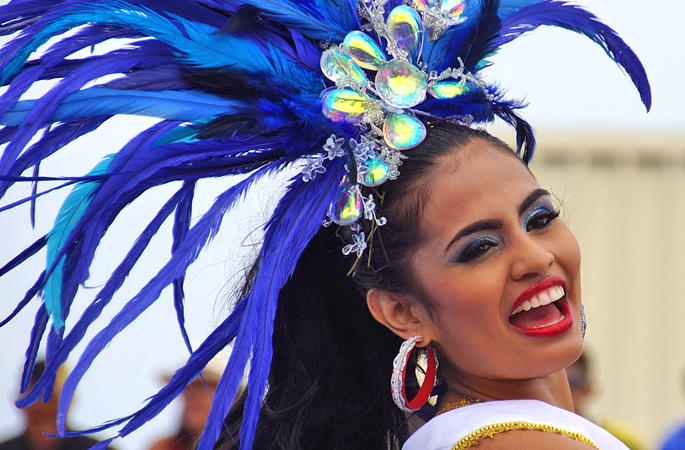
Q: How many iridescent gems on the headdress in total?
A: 11